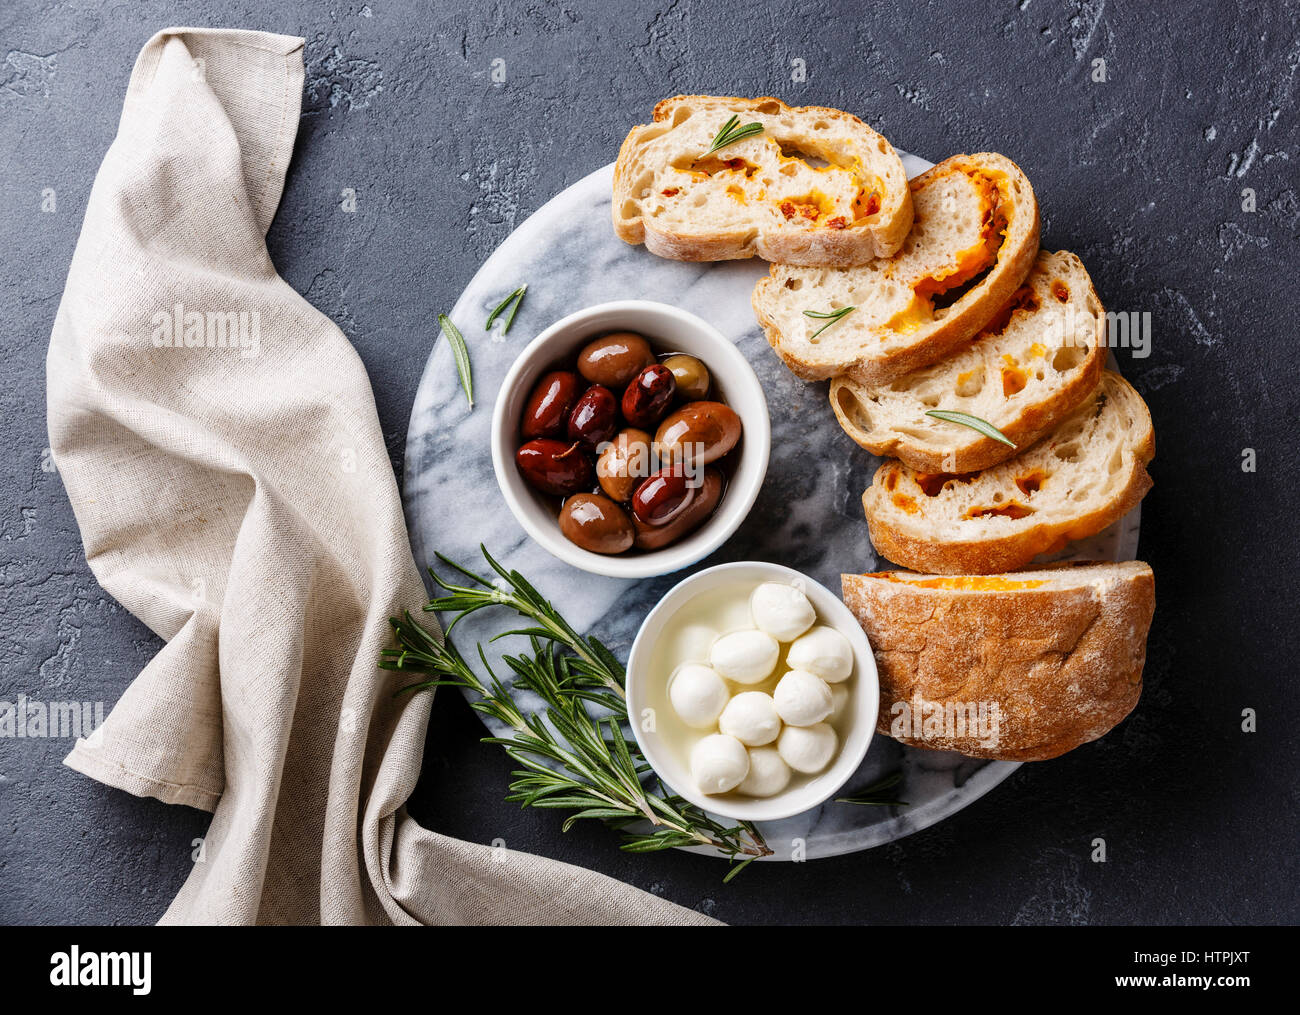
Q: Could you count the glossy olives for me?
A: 11